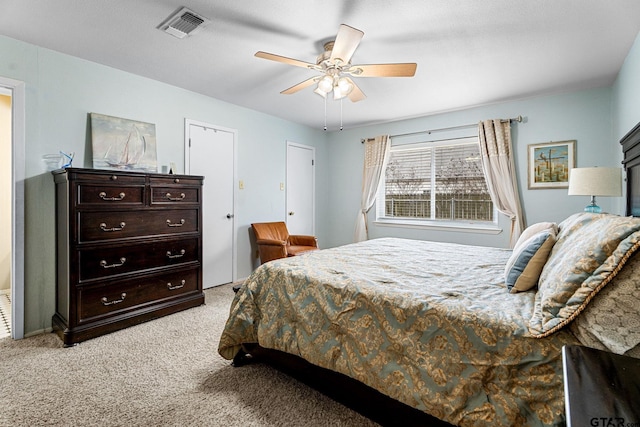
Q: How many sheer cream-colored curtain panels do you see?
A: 2